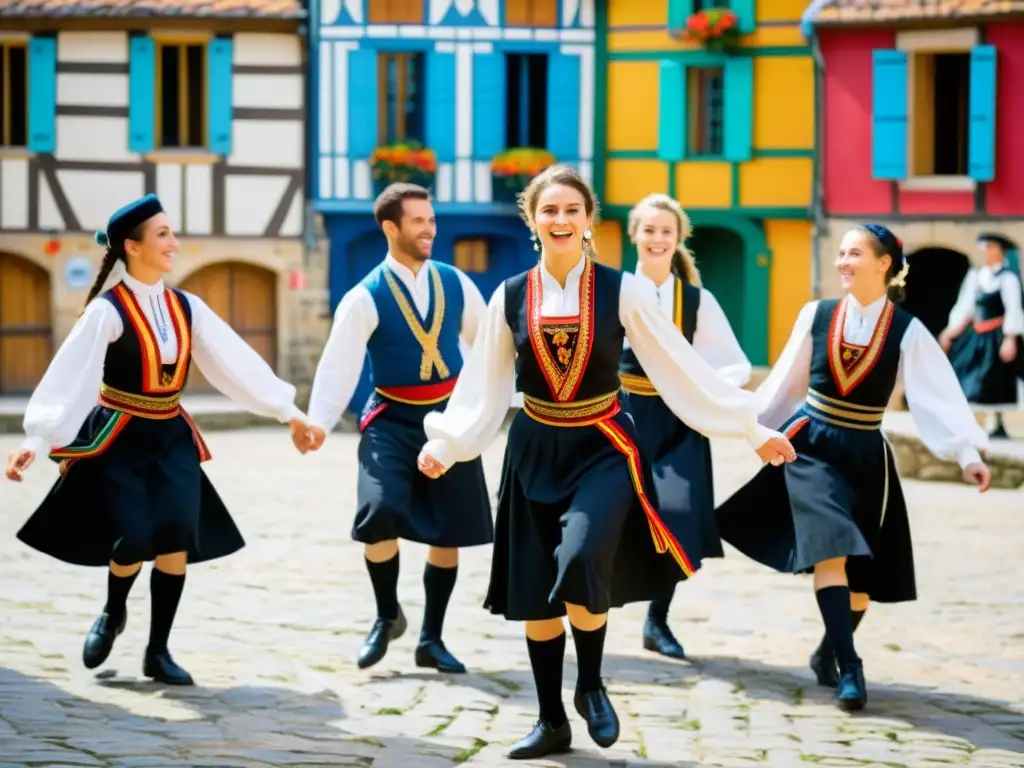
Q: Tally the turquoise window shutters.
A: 13